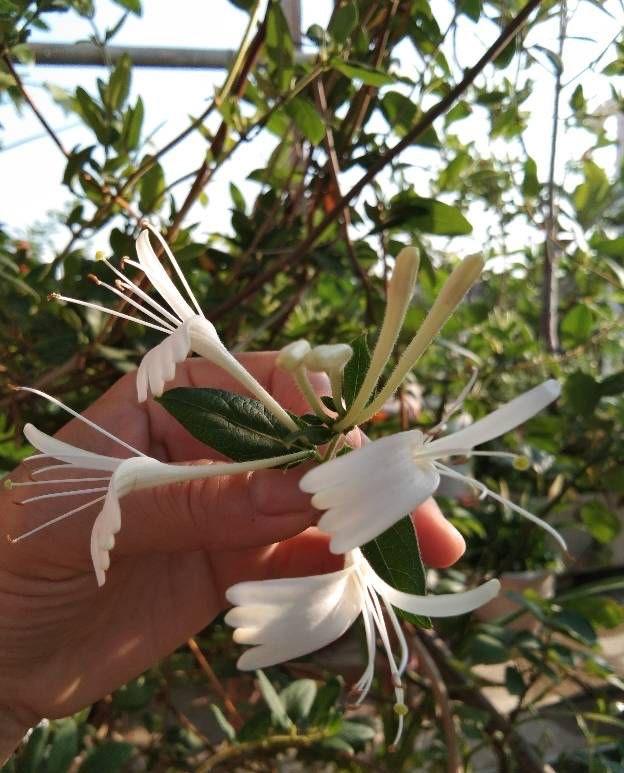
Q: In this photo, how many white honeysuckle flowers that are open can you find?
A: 4